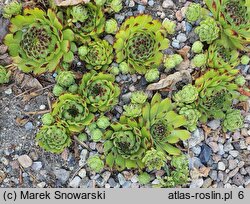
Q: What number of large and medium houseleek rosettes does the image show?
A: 12